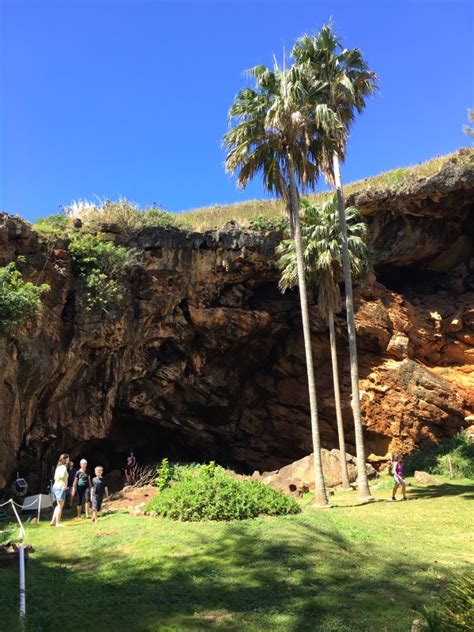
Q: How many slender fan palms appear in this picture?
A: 3